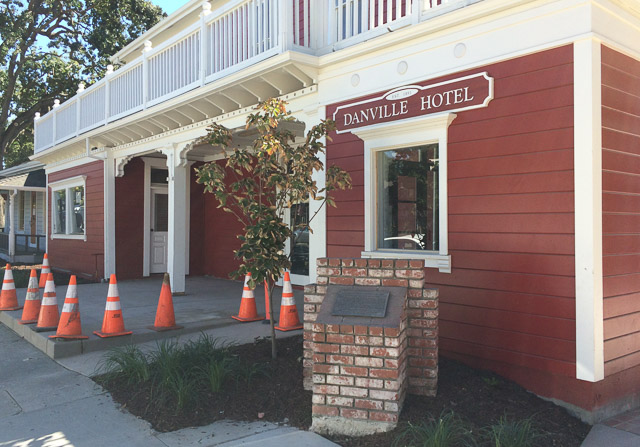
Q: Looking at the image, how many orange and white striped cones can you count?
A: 8